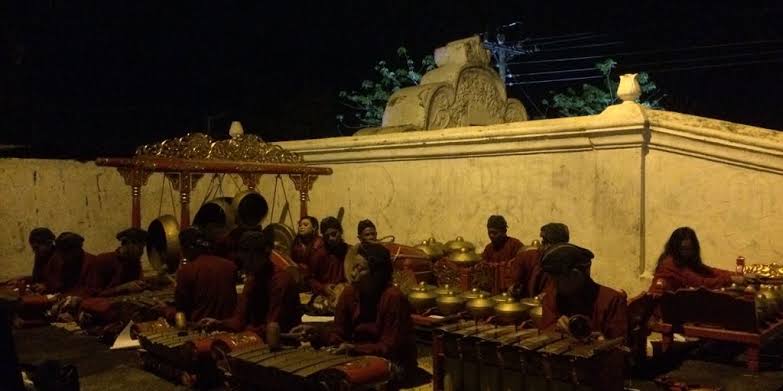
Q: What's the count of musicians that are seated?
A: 13